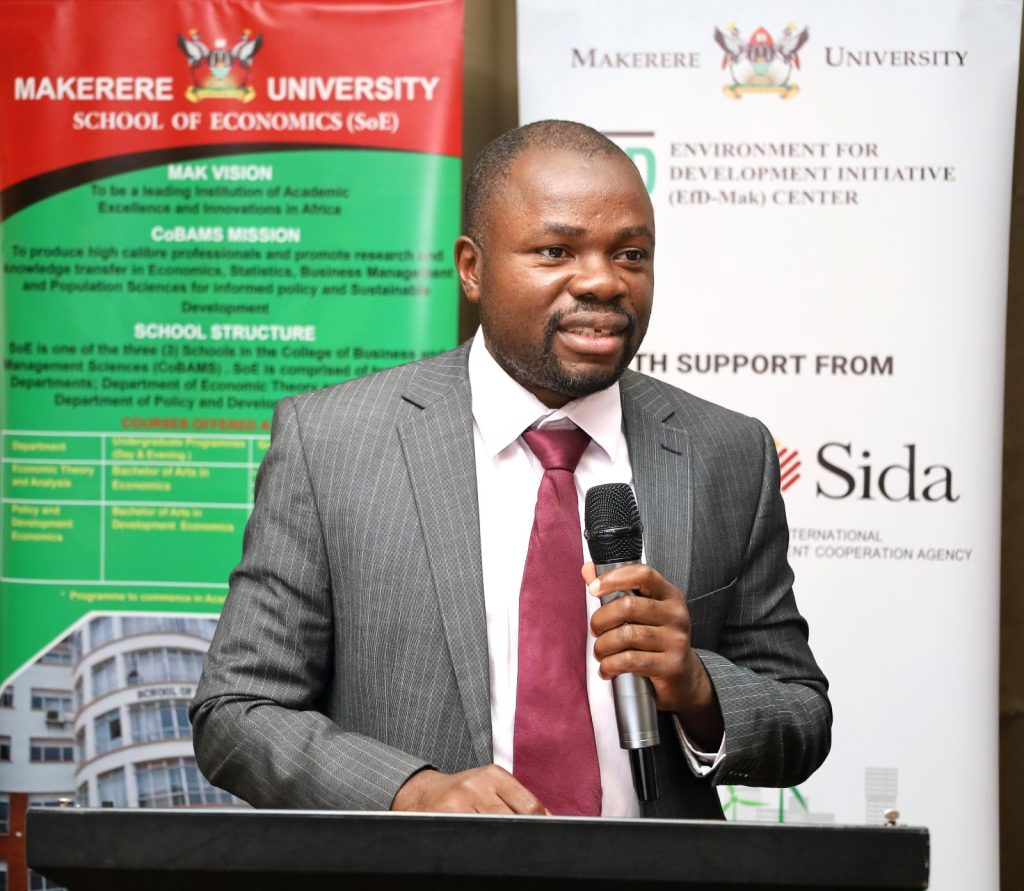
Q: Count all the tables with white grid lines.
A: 1